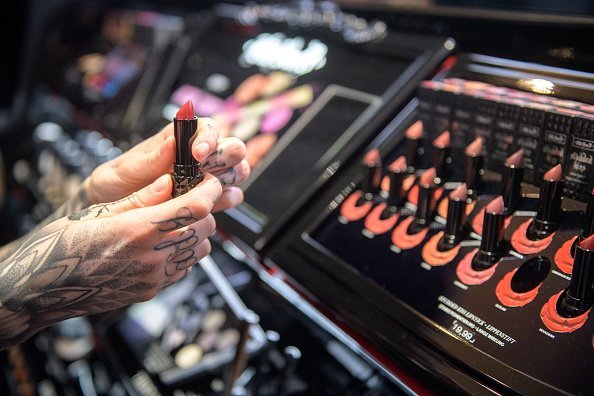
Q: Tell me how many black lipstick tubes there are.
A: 13